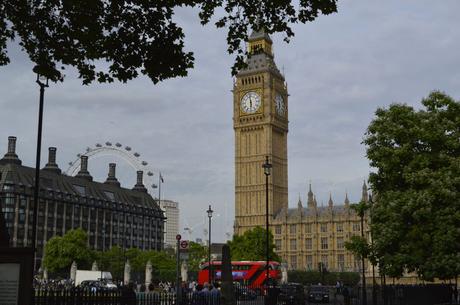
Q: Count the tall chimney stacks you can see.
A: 5